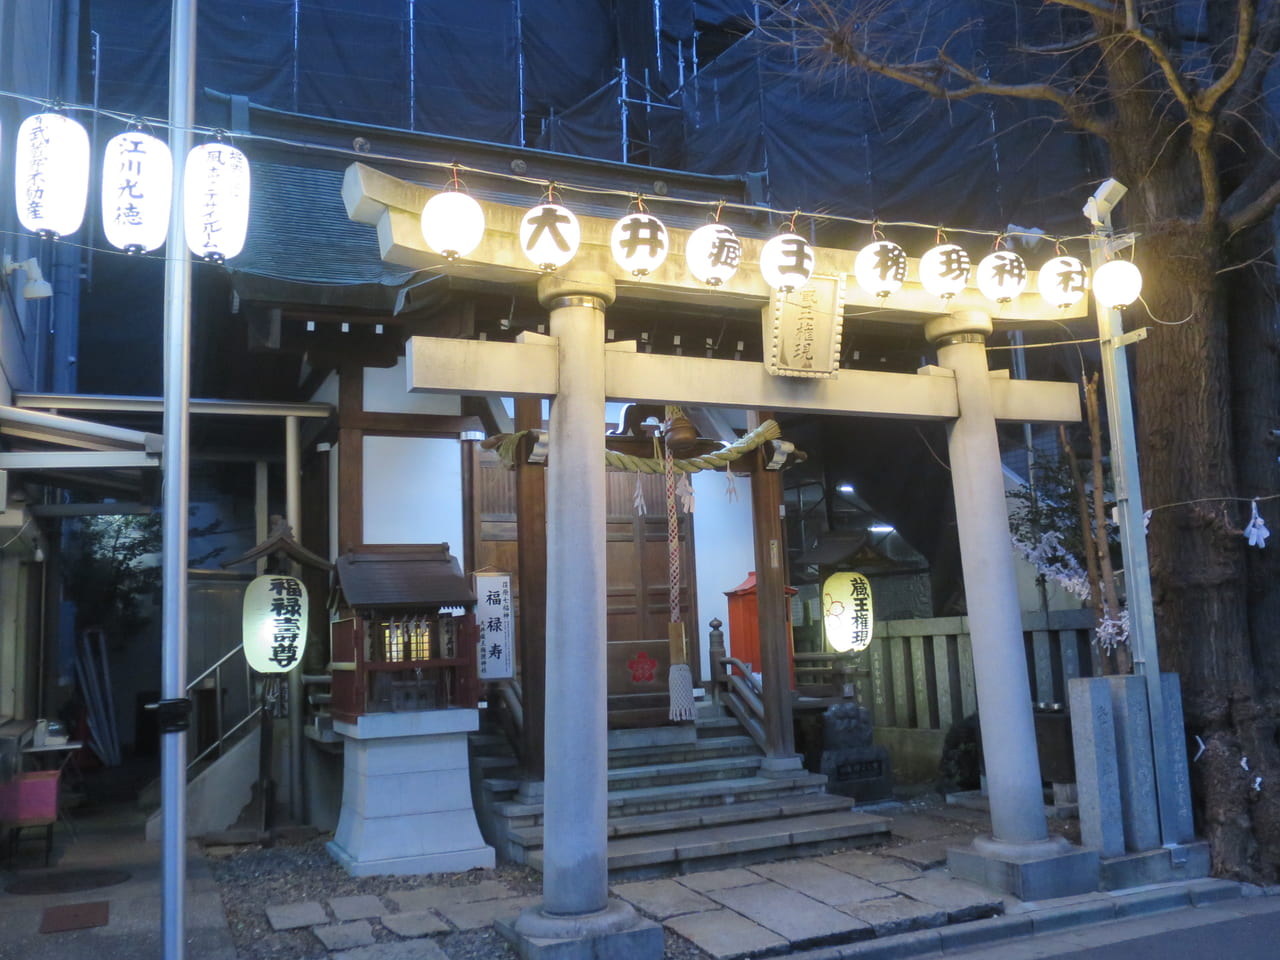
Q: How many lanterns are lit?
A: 15